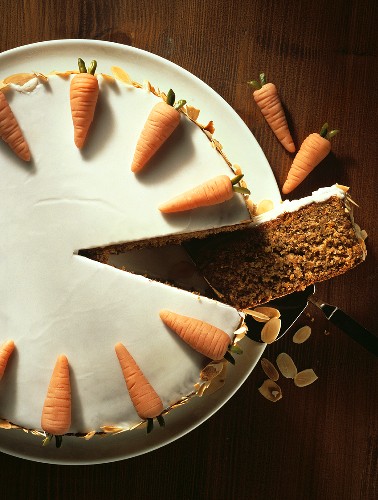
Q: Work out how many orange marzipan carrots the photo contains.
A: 10